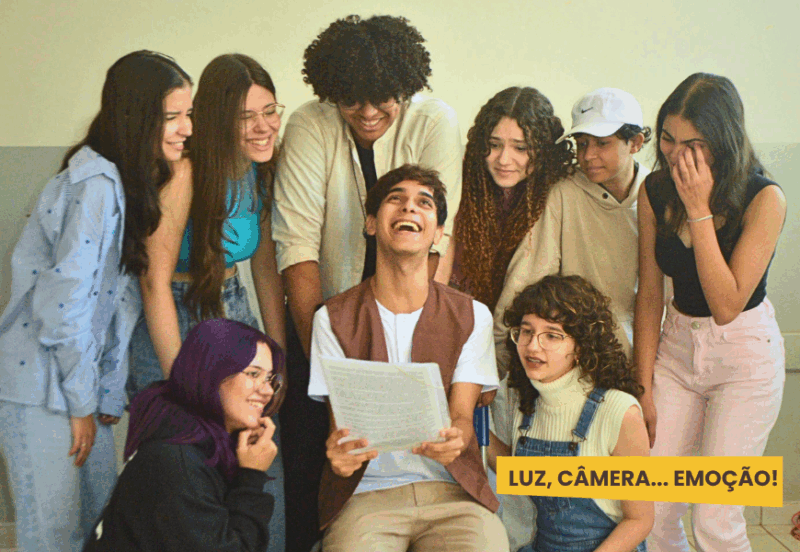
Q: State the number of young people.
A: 9